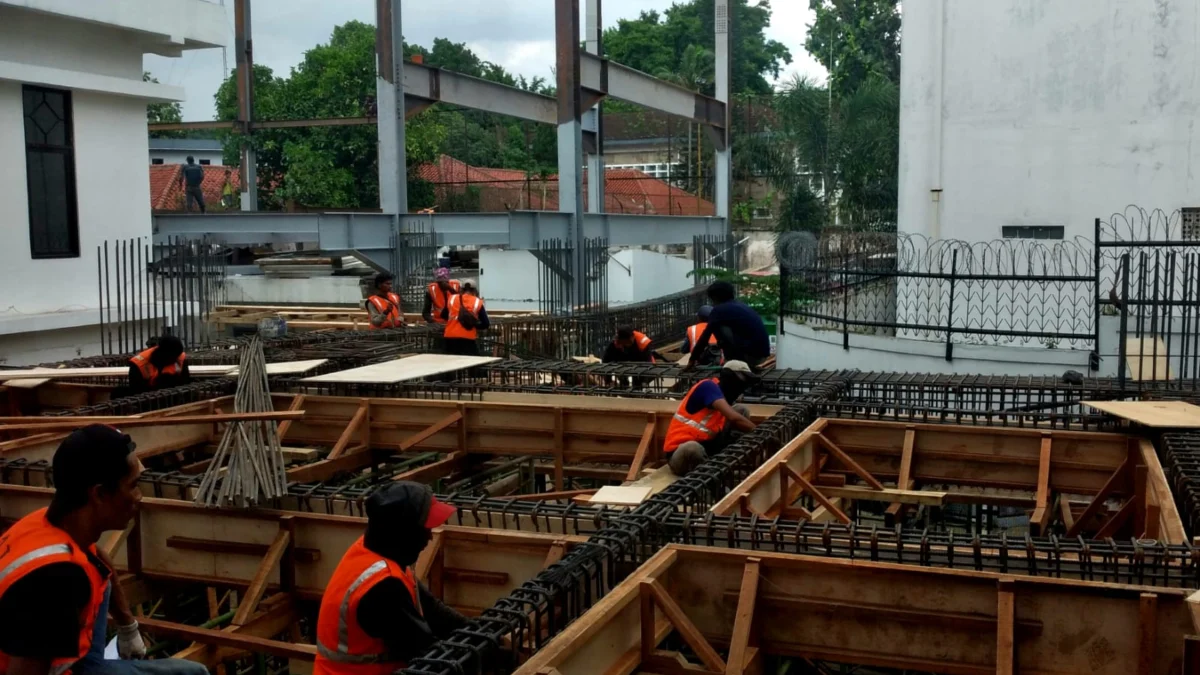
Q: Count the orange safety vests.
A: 9